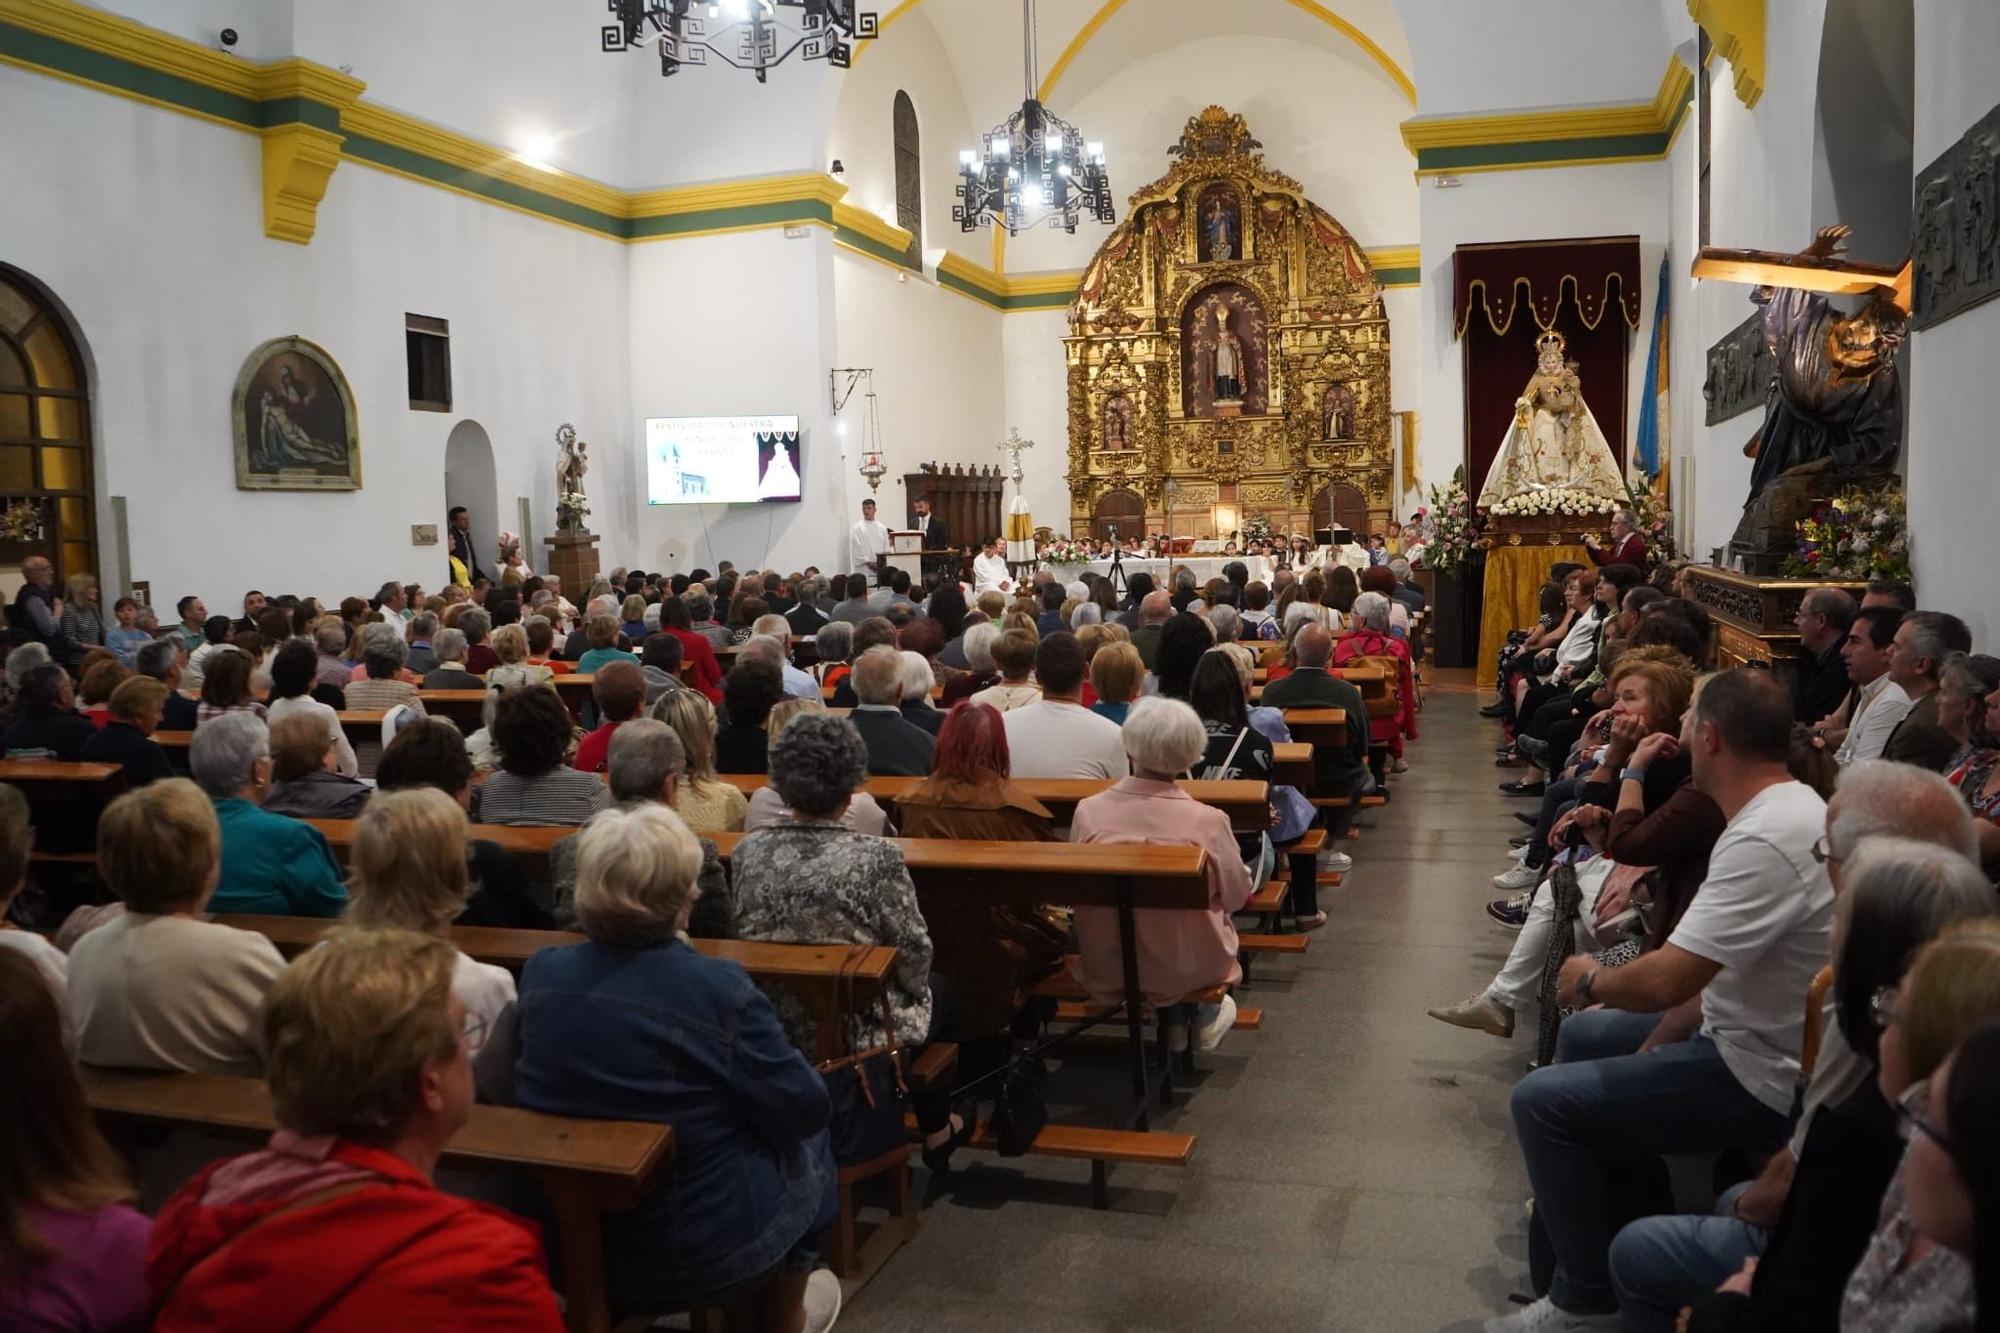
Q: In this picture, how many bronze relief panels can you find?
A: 2